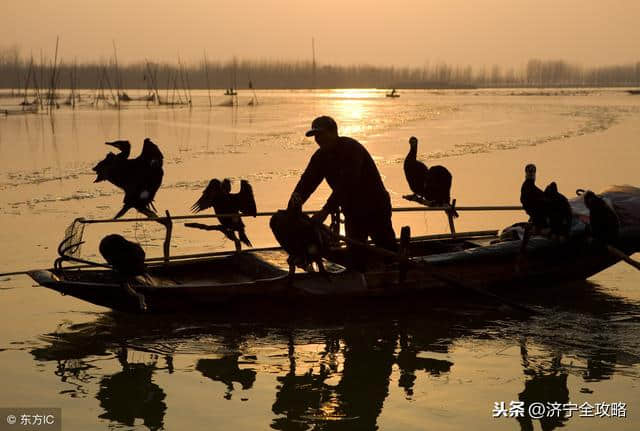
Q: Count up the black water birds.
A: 9